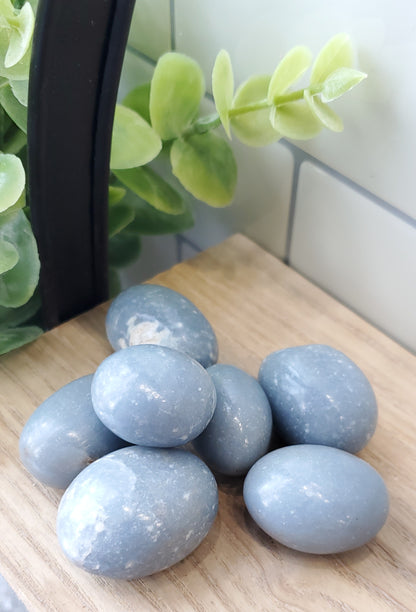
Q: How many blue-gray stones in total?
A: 7